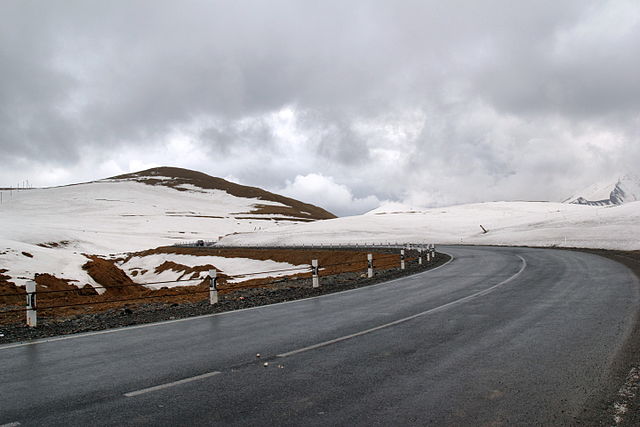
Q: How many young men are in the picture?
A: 0